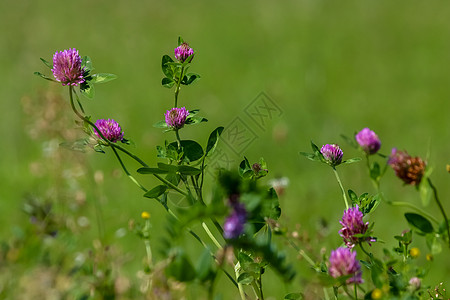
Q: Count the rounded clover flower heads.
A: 9